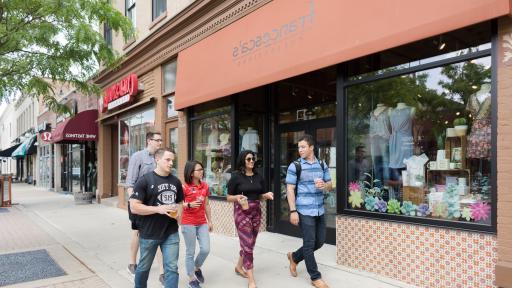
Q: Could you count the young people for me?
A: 5